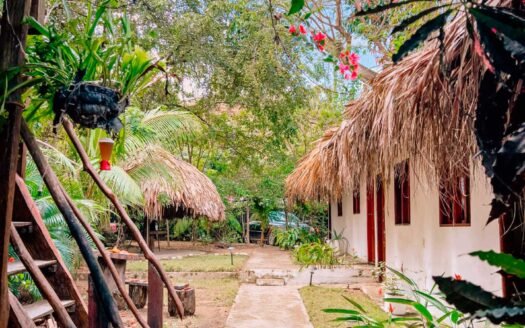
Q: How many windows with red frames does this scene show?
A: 4